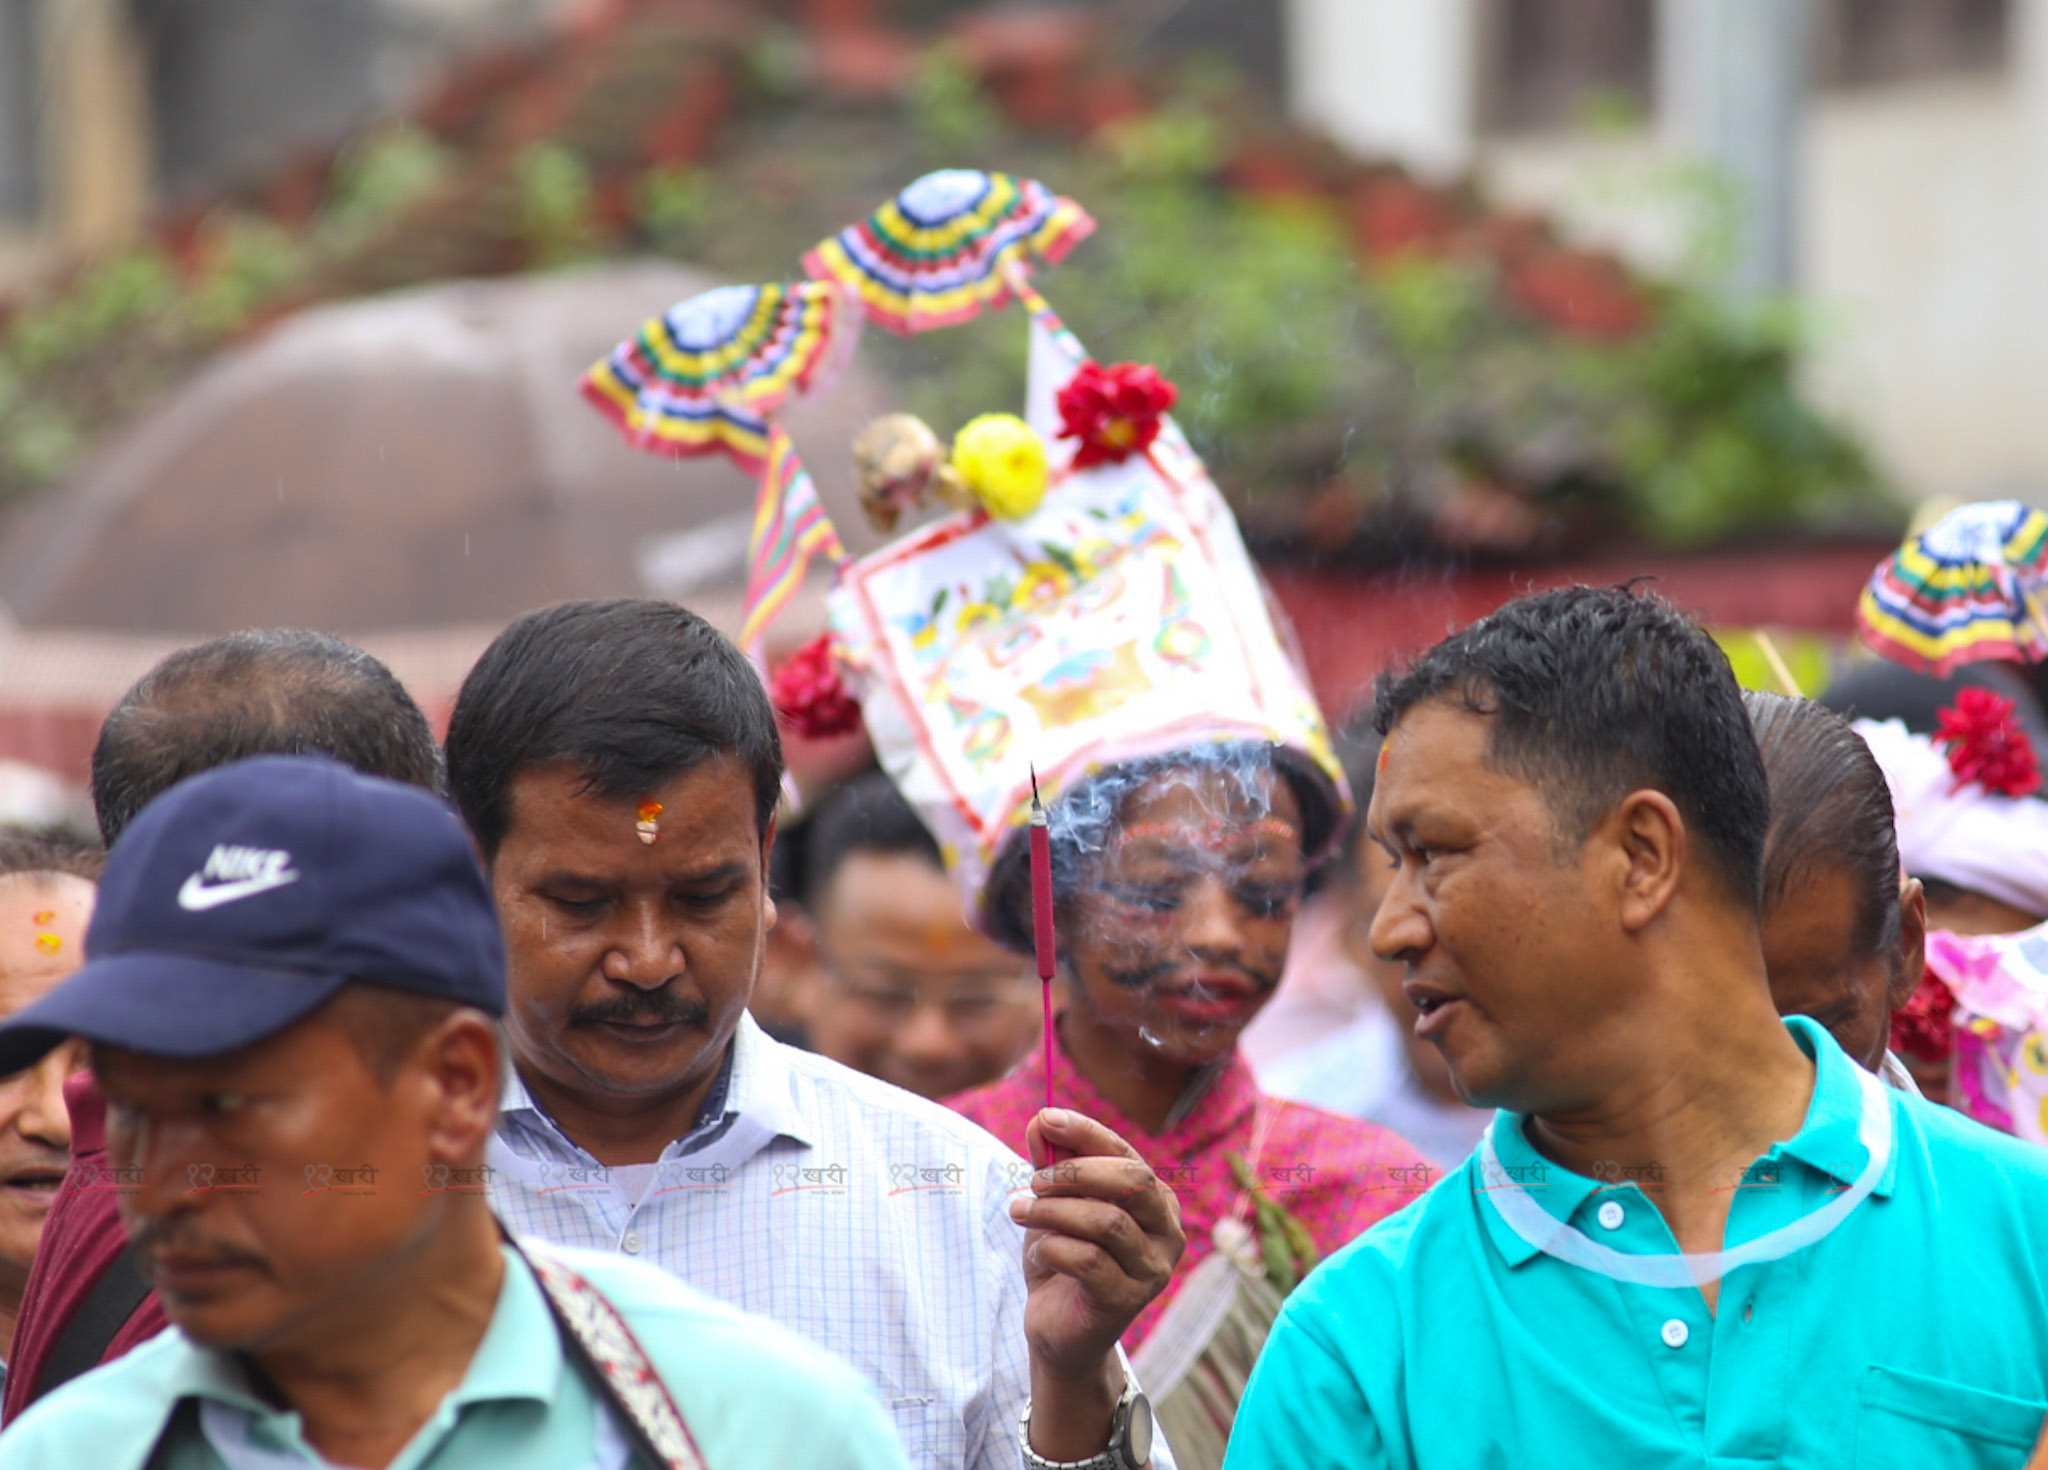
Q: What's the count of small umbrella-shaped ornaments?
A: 3